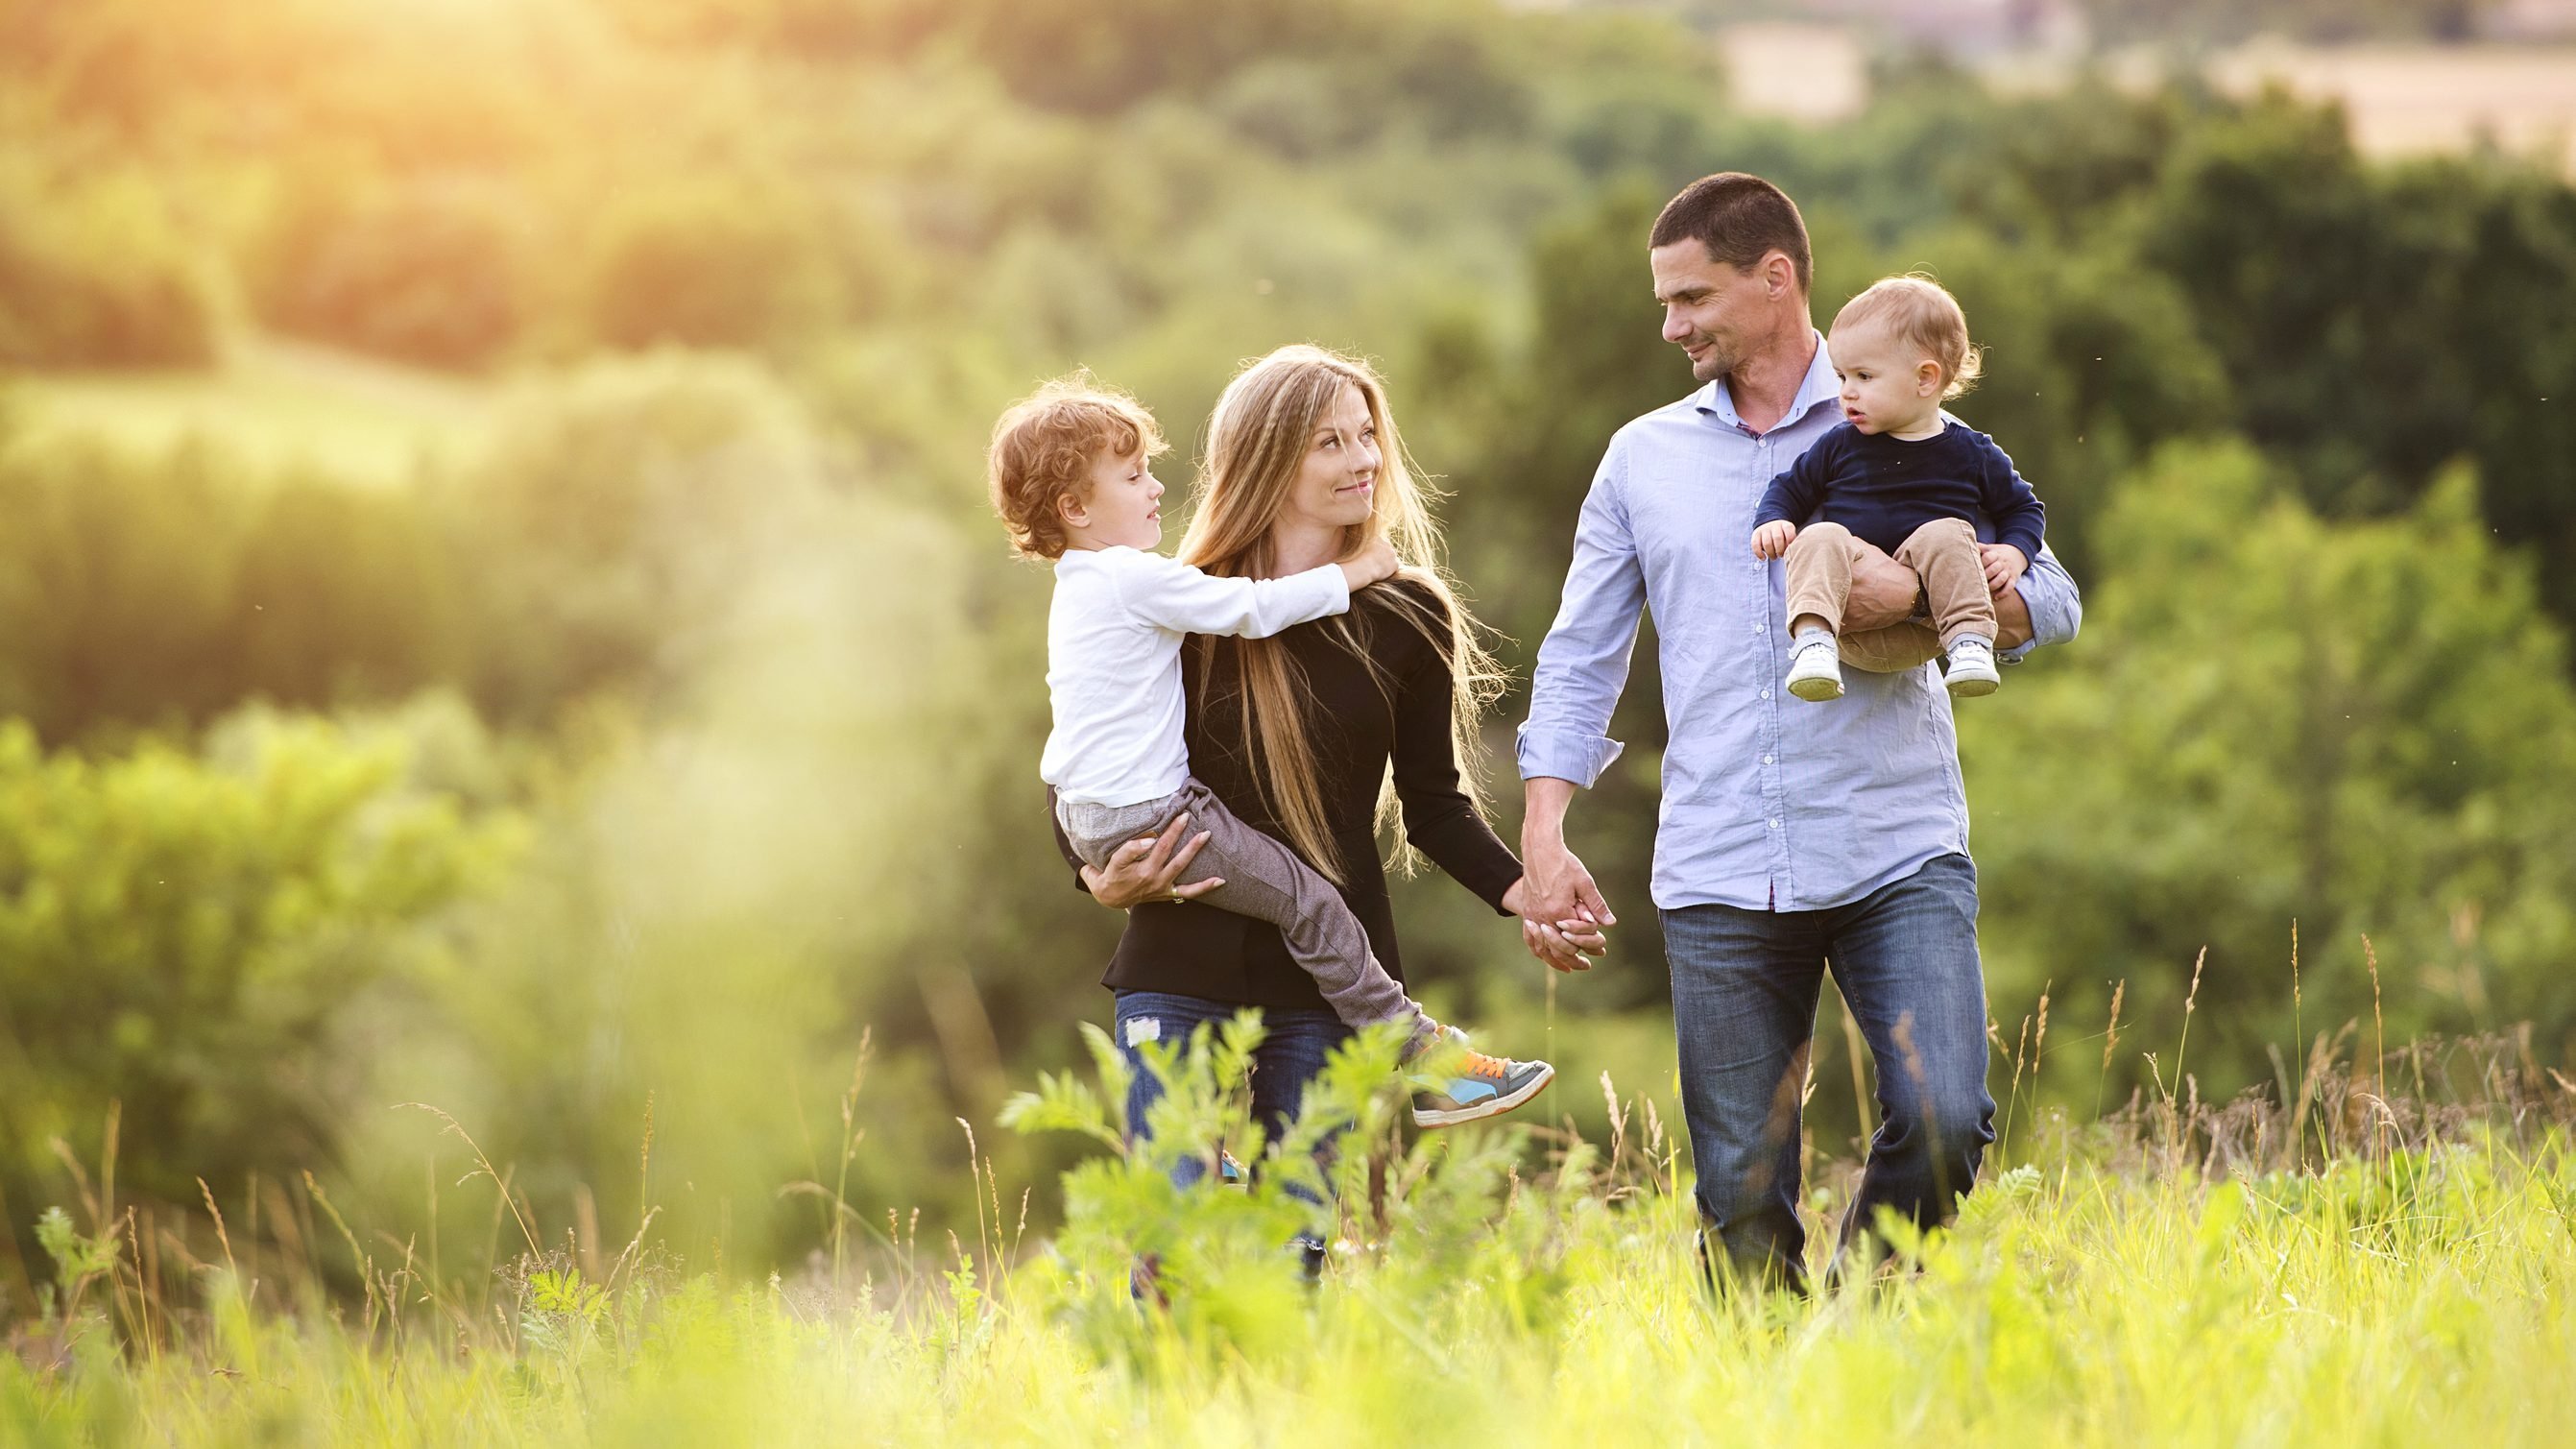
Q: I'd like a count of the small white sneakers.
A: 2